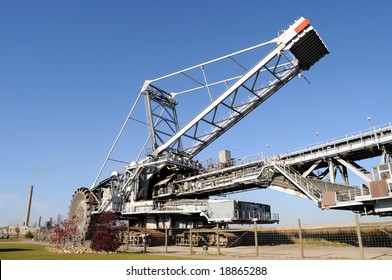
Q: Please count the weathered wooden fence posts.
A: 8